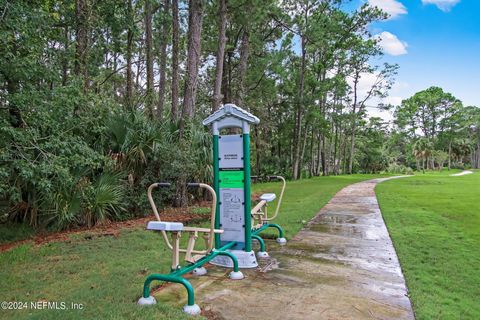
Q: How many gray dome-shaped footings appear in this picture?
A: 6